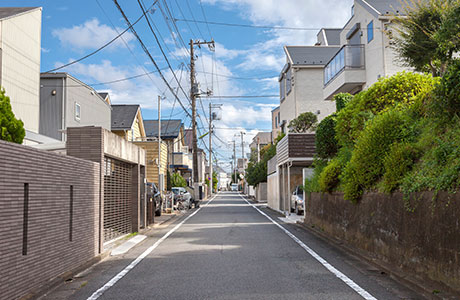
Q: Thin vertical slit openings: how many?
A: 2